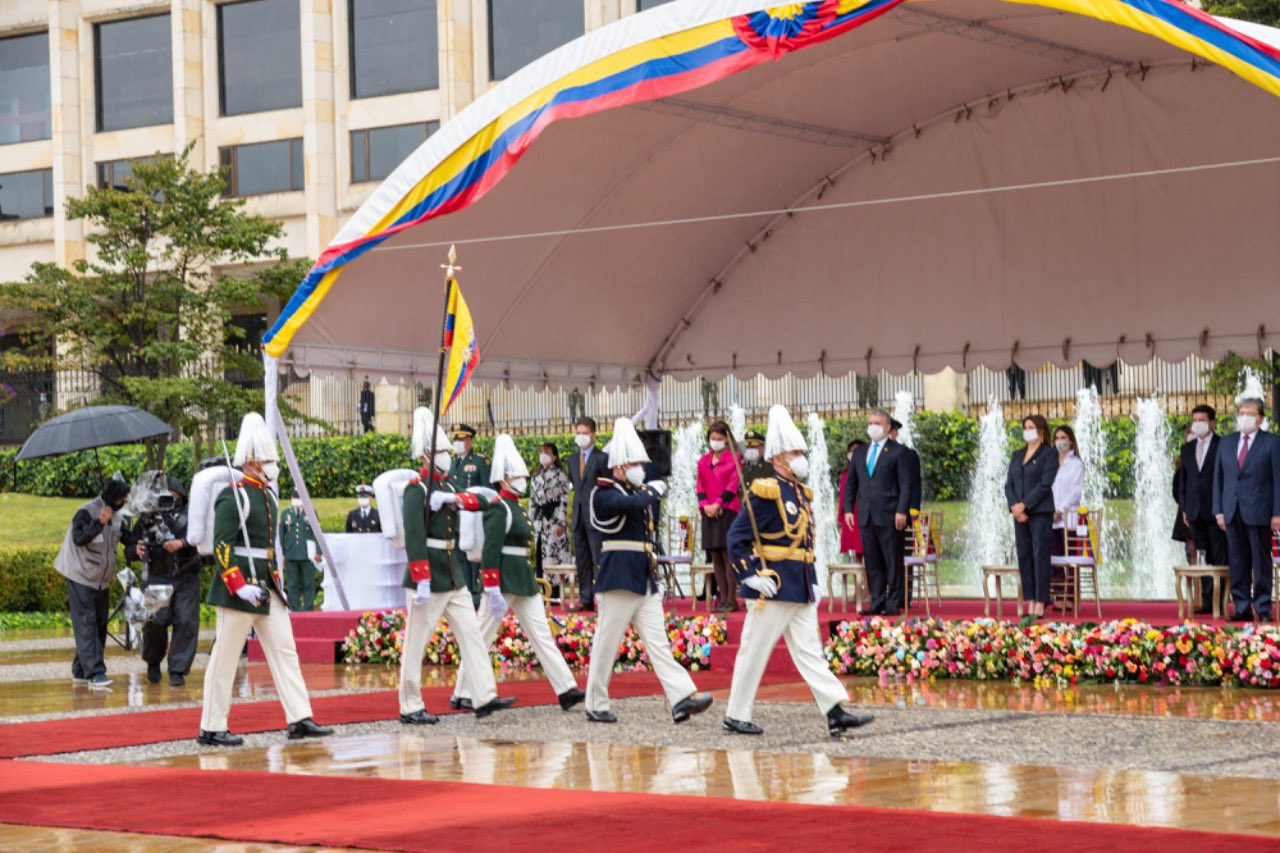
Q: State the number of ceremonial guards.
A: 5